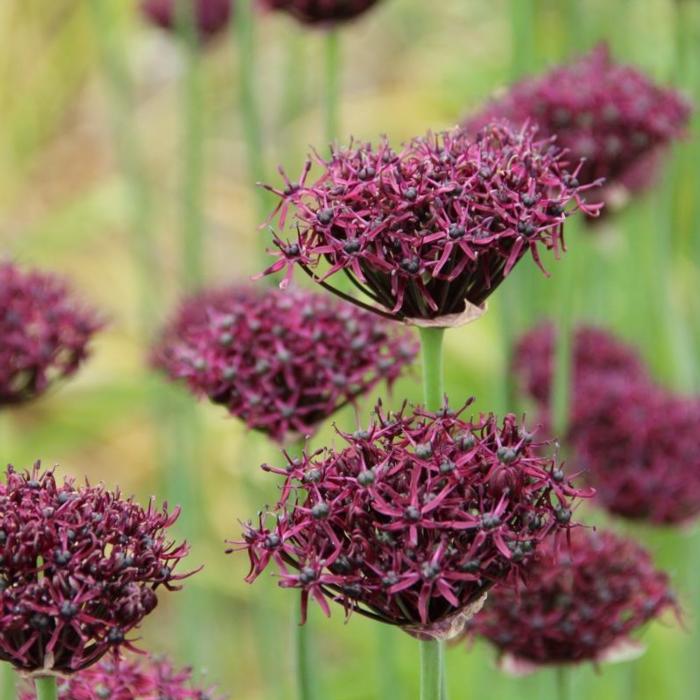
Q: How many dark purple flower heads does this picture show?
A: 12